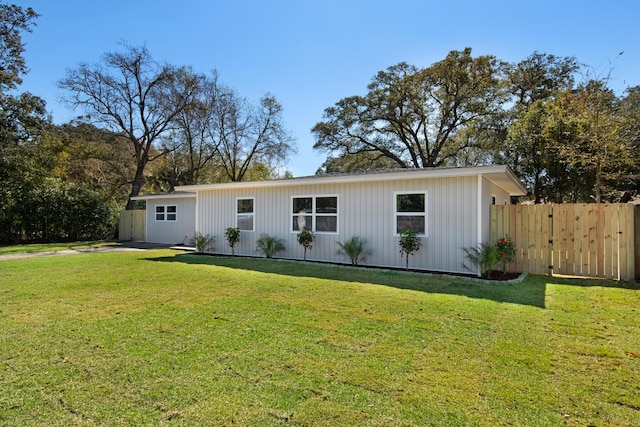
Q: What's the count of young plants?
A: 8